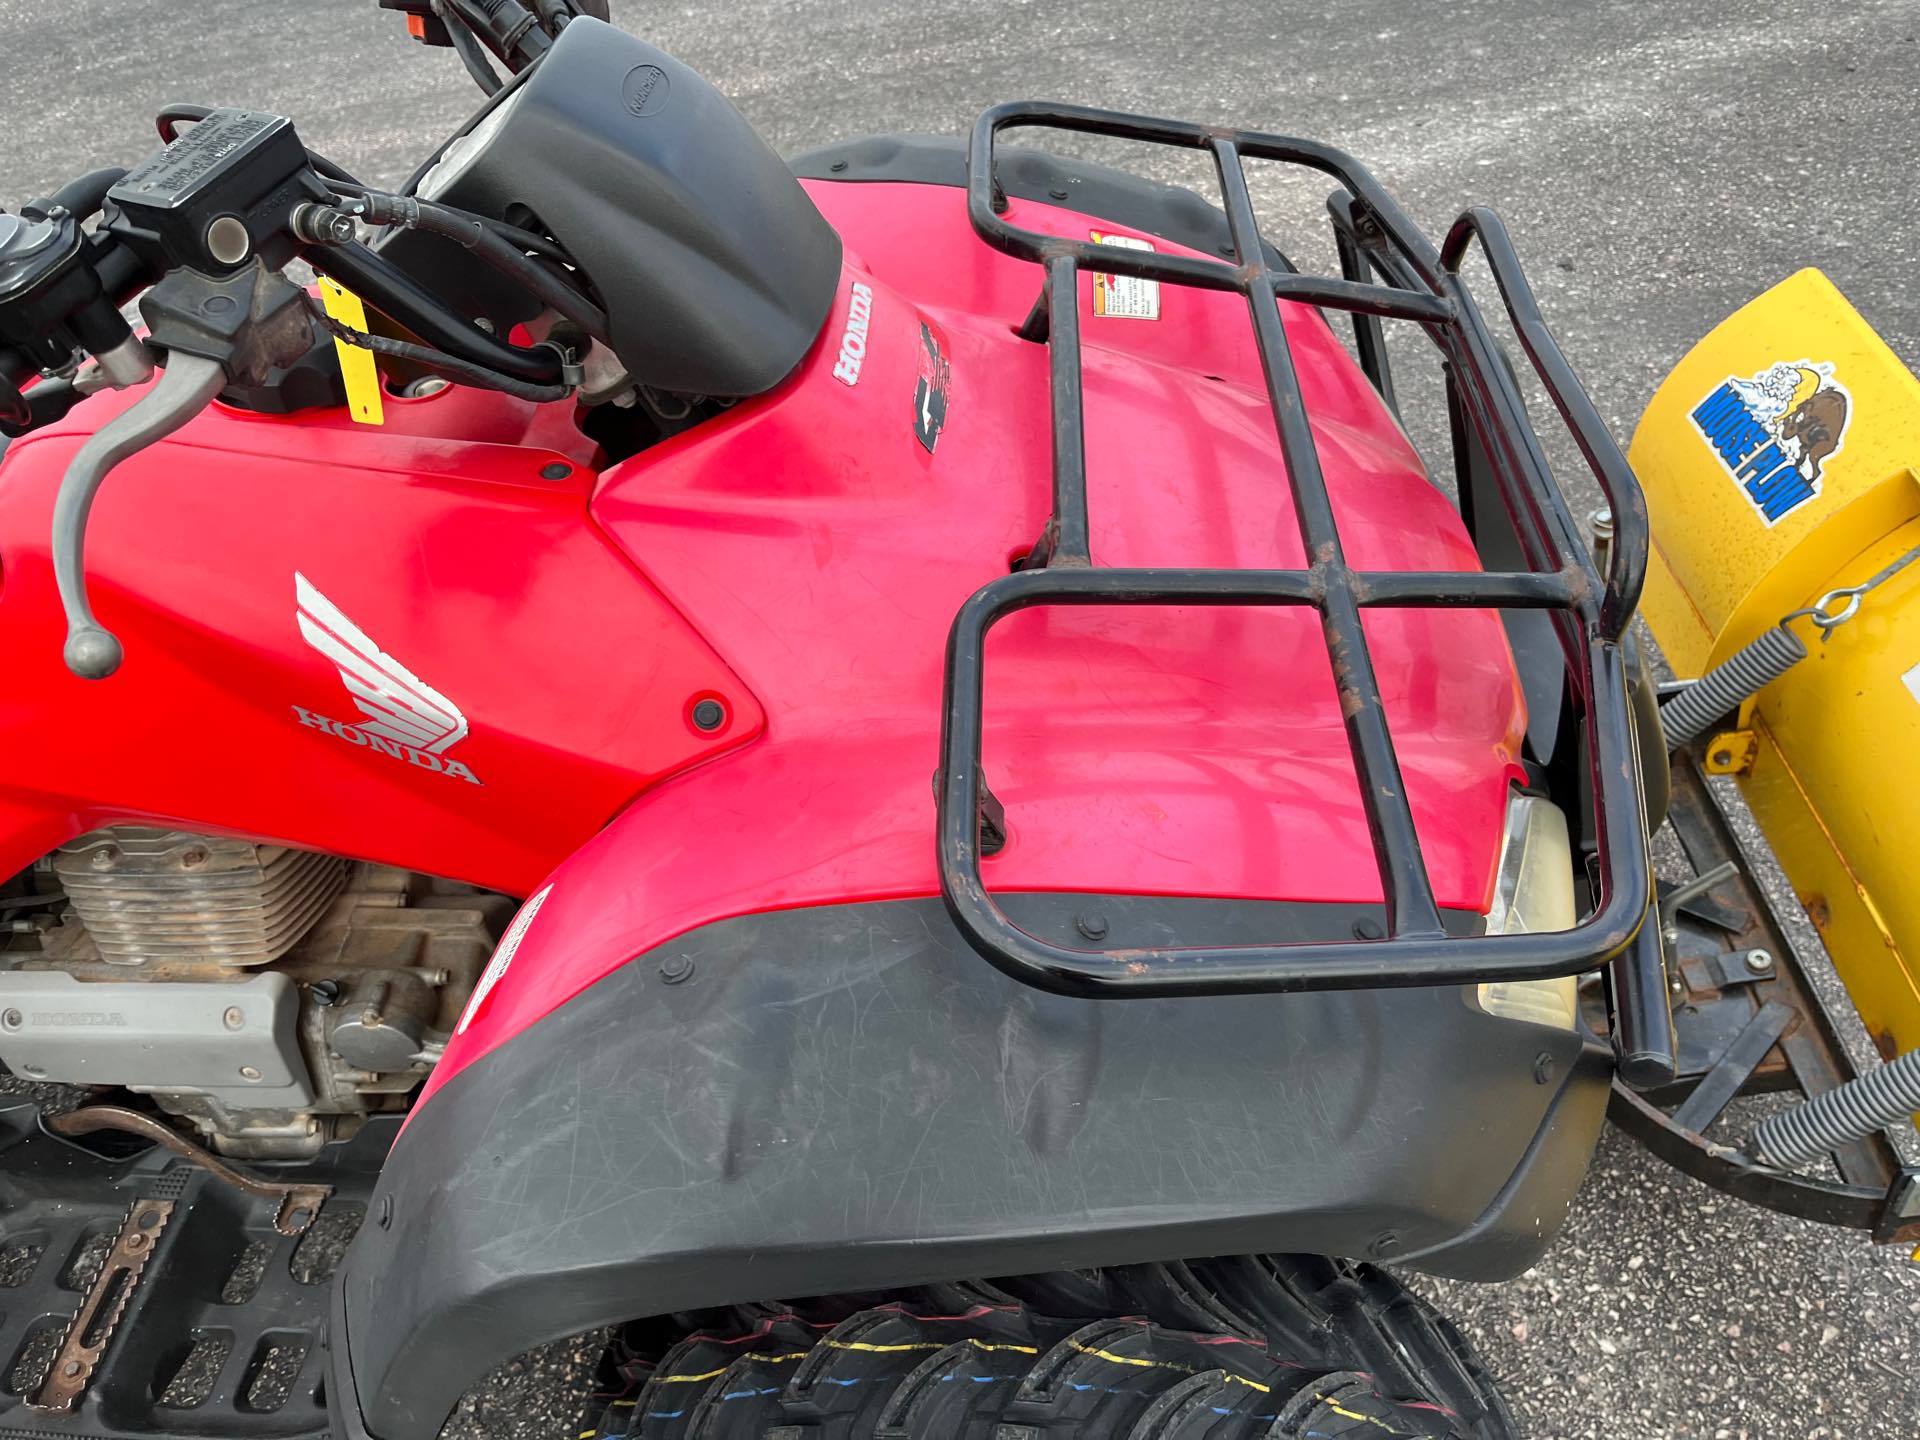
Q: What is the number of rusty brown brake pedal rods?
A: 1